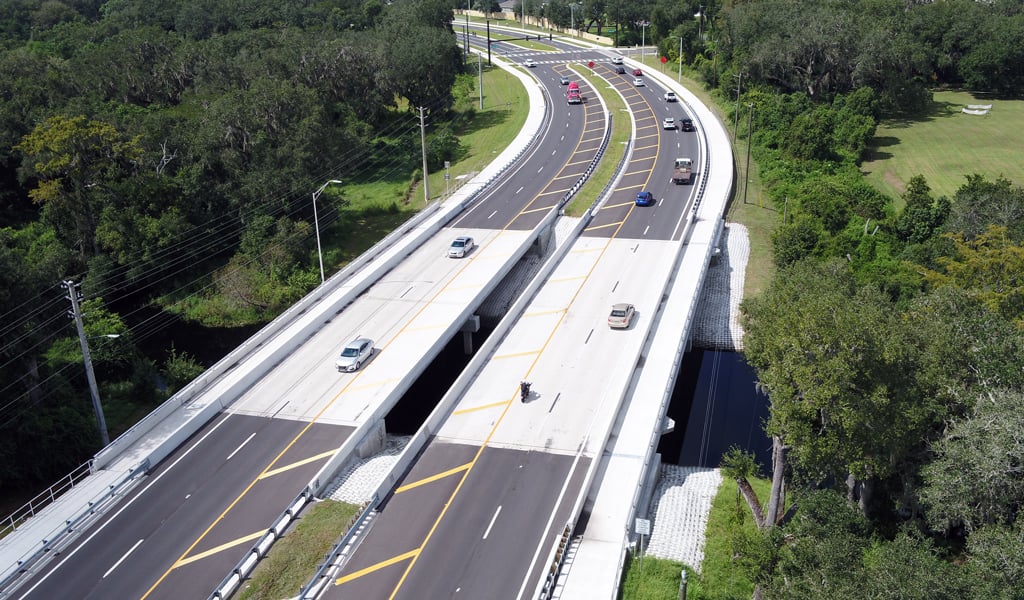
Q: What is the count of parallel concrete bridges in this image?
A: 2